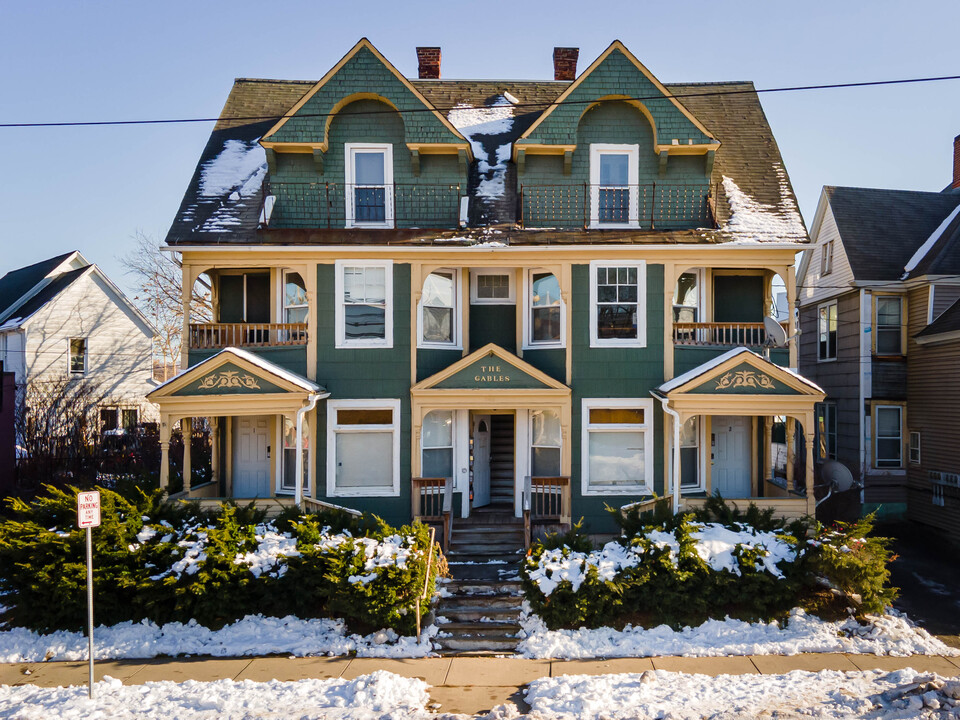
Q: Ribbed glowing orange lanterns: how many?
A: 0